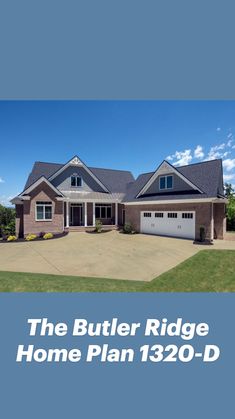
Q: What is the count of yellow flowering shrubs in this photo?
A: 3